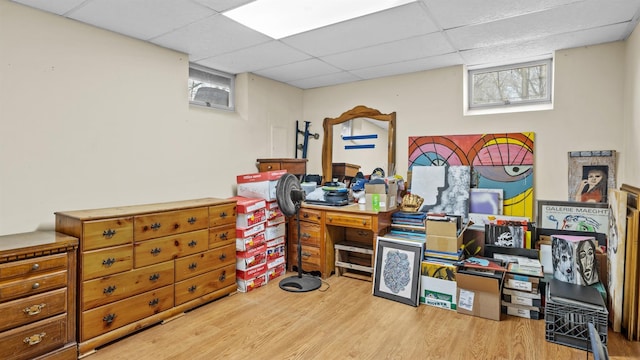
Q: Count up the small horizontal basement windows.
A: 2